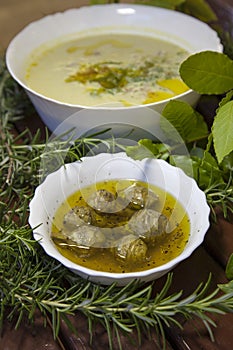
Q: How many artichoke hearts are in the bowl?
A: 6